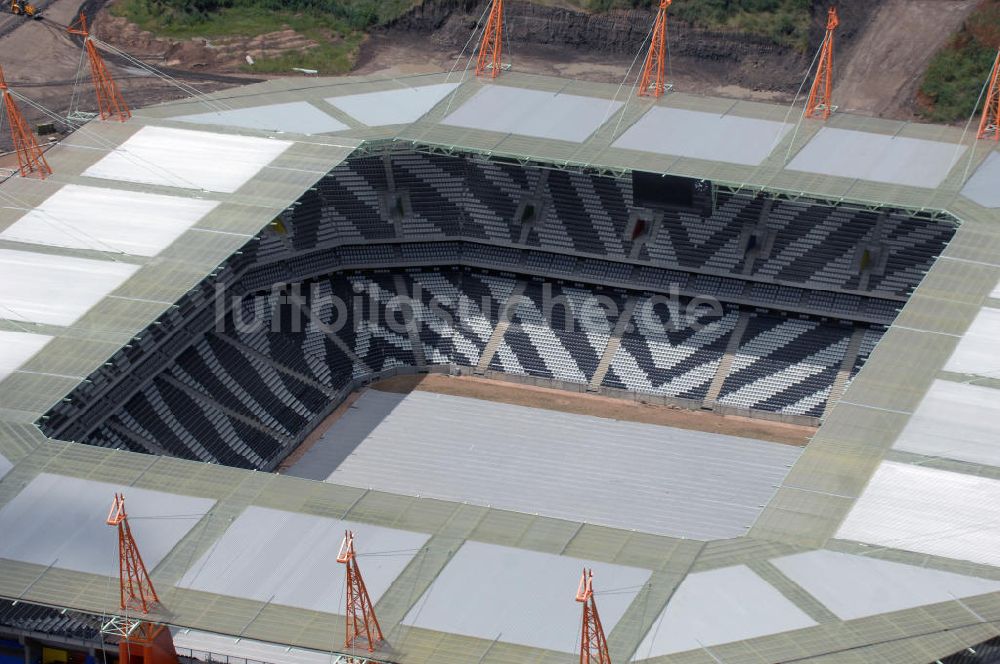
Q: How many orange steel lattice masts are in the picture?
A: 9